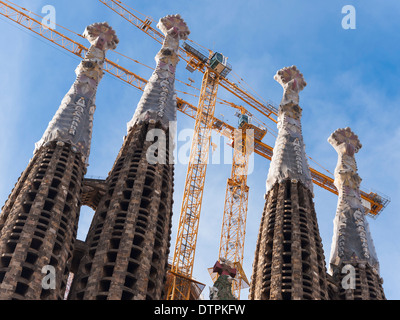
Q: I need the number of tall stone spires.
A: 4